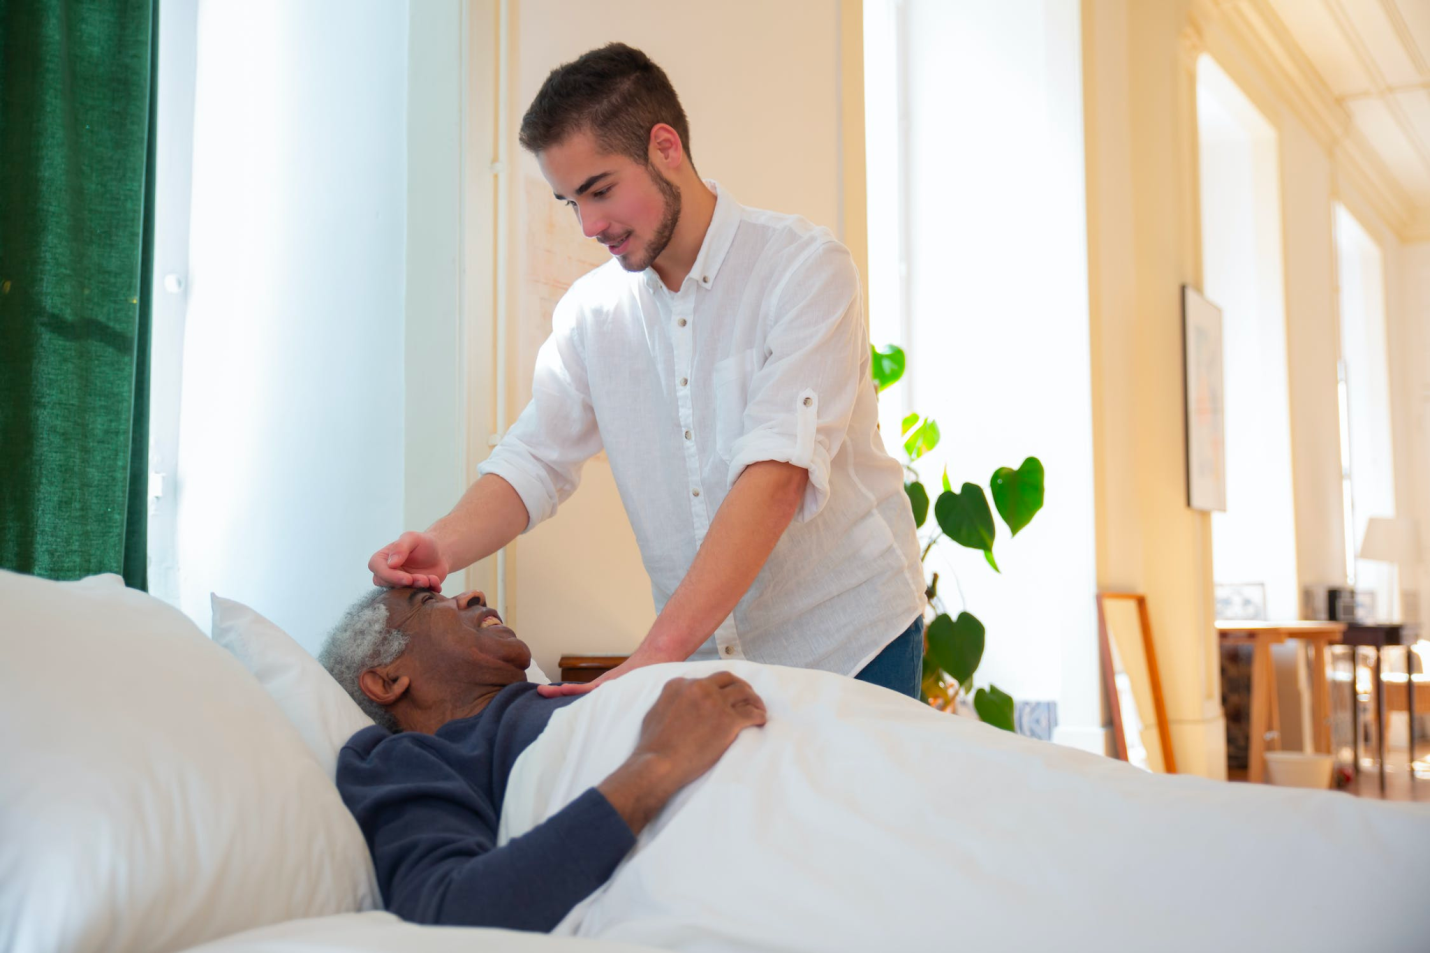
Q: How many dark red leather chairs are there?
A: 0